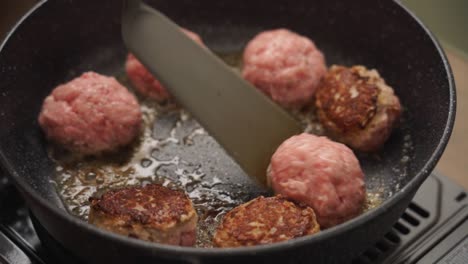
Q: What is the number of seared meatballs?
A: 3